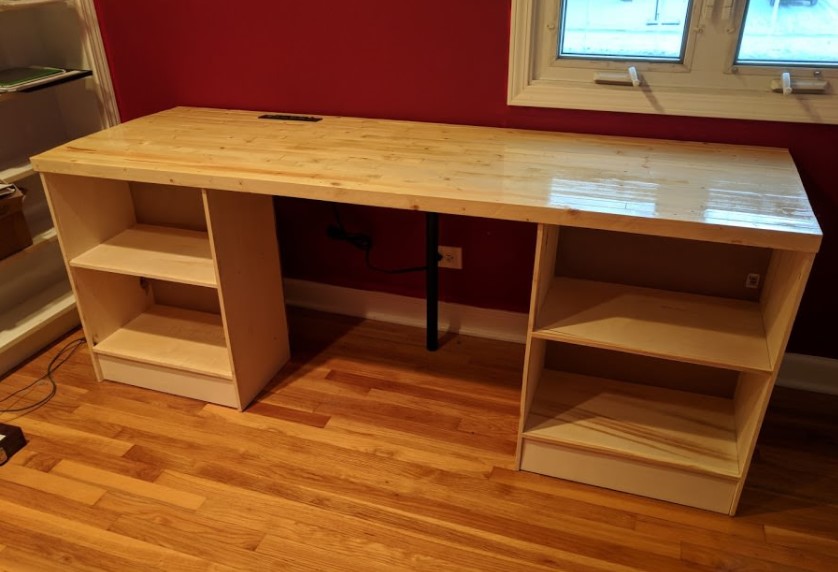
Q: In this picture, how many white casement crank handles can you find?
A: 2